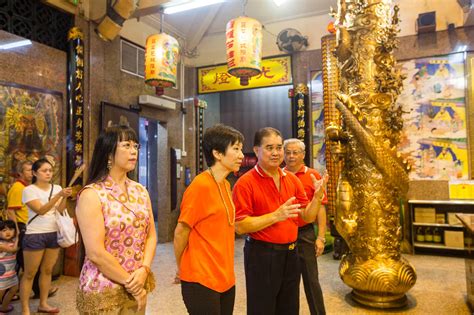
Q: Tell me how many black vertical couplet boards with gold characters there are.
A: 3